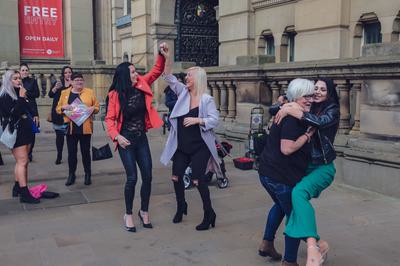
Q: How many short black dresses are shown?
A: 1